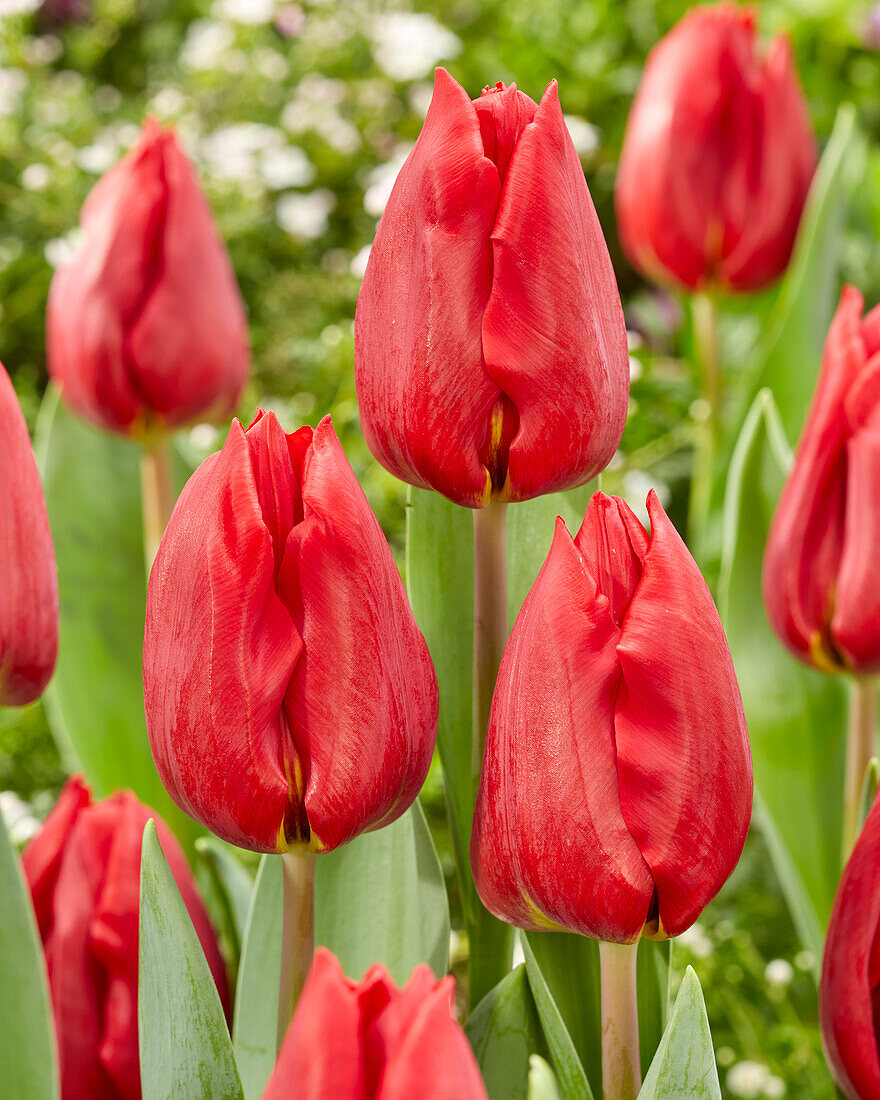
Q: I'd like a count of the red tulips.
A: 10